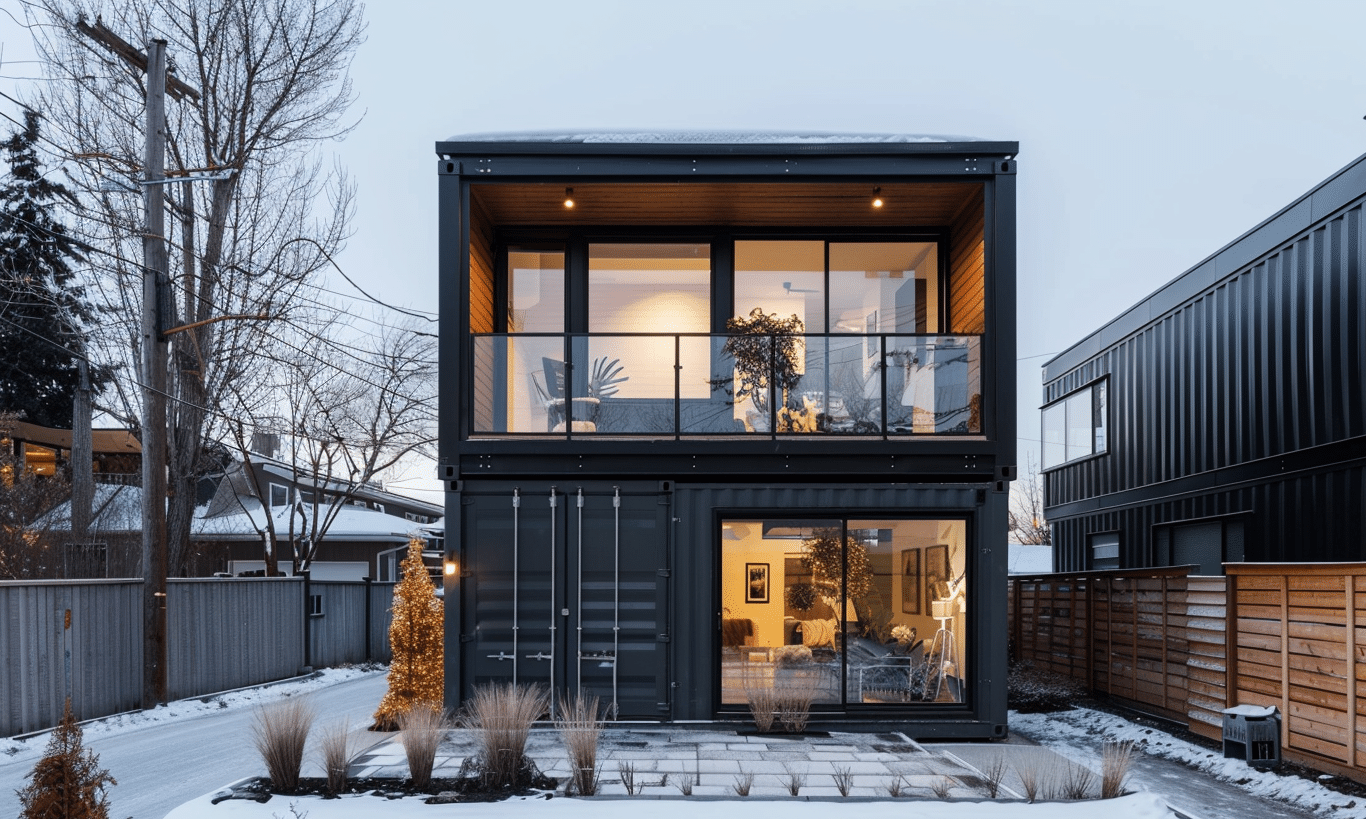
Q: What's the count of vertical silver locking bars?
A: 4